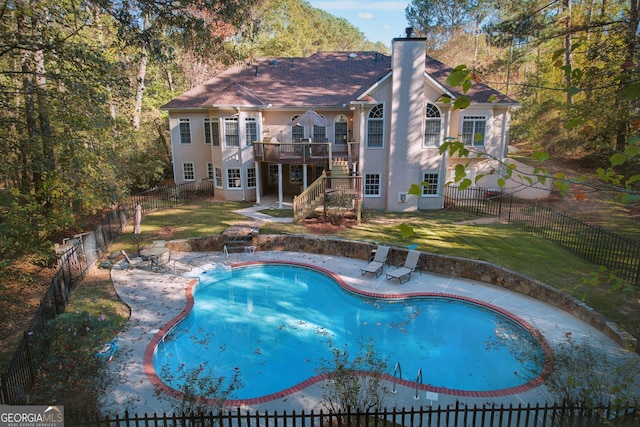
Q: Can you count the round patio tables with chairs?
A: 1